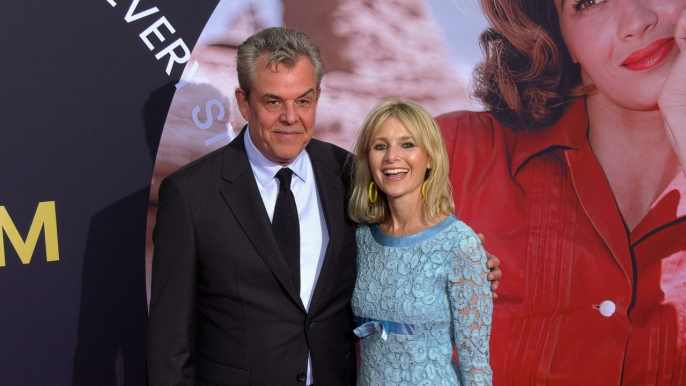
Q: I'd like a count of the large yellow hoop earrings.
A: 2